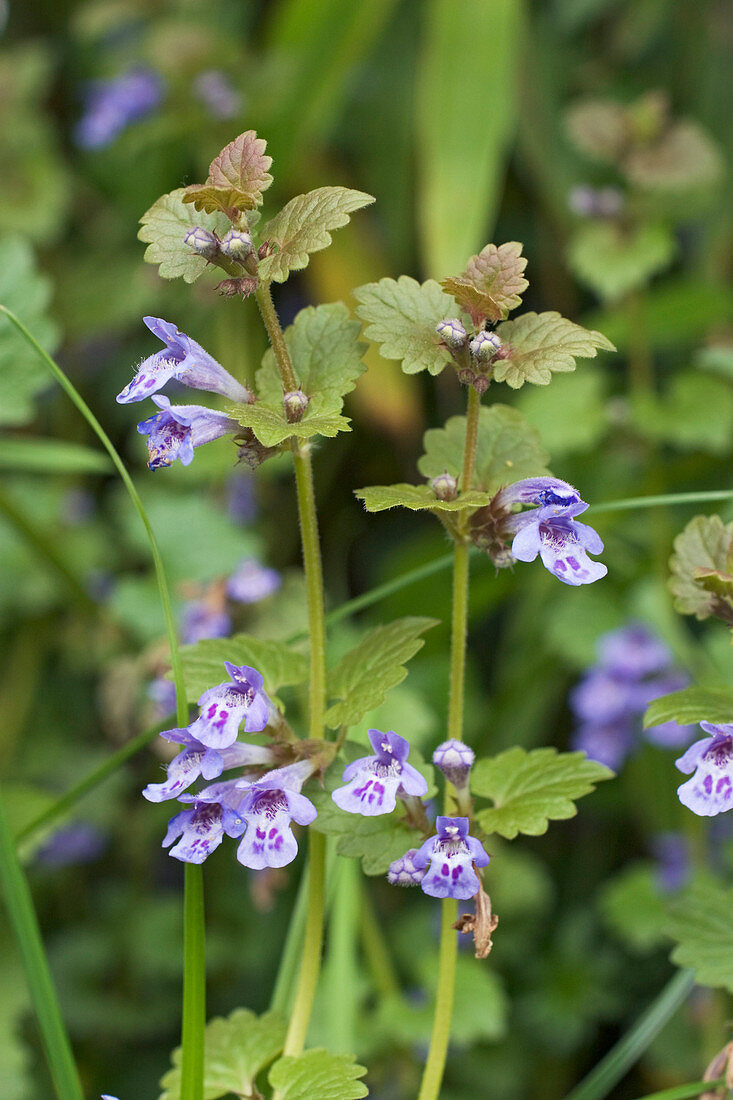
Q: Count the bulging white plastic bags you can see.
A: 0